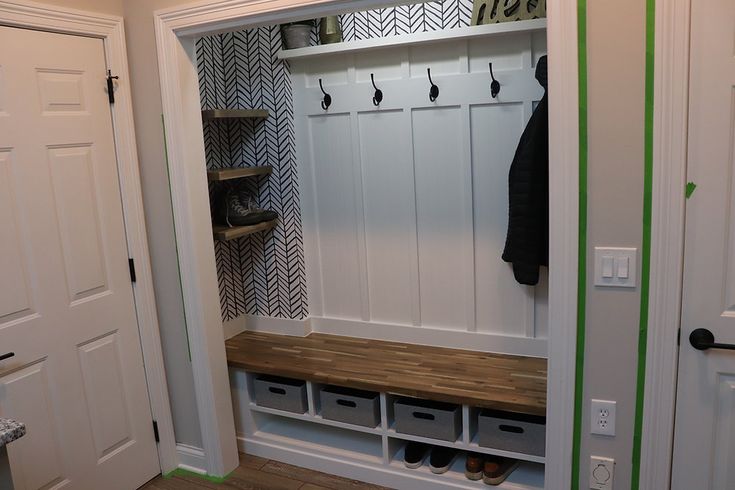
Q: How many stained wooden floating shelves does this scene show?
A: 3